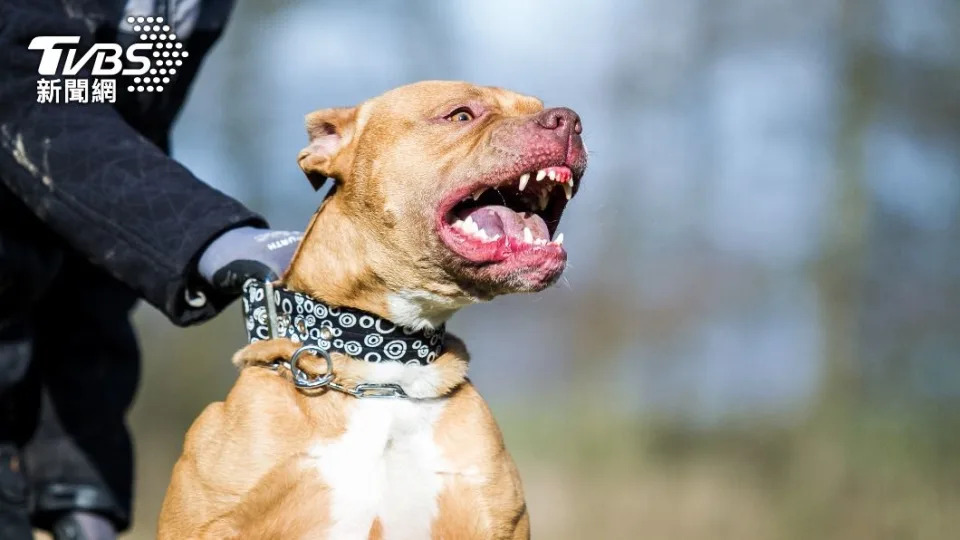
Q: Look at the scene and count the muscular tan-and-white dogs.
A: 1